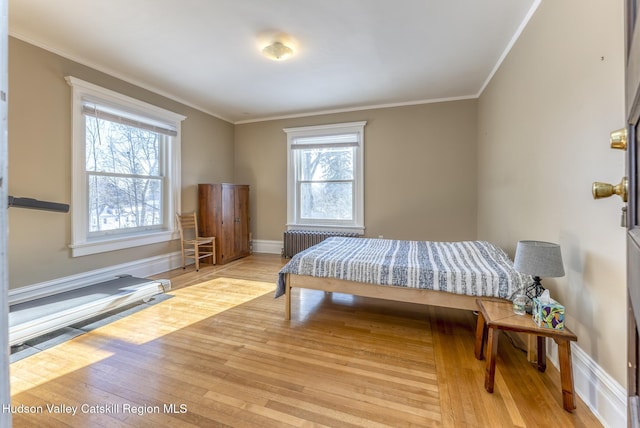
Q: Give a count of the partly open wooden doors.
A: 1